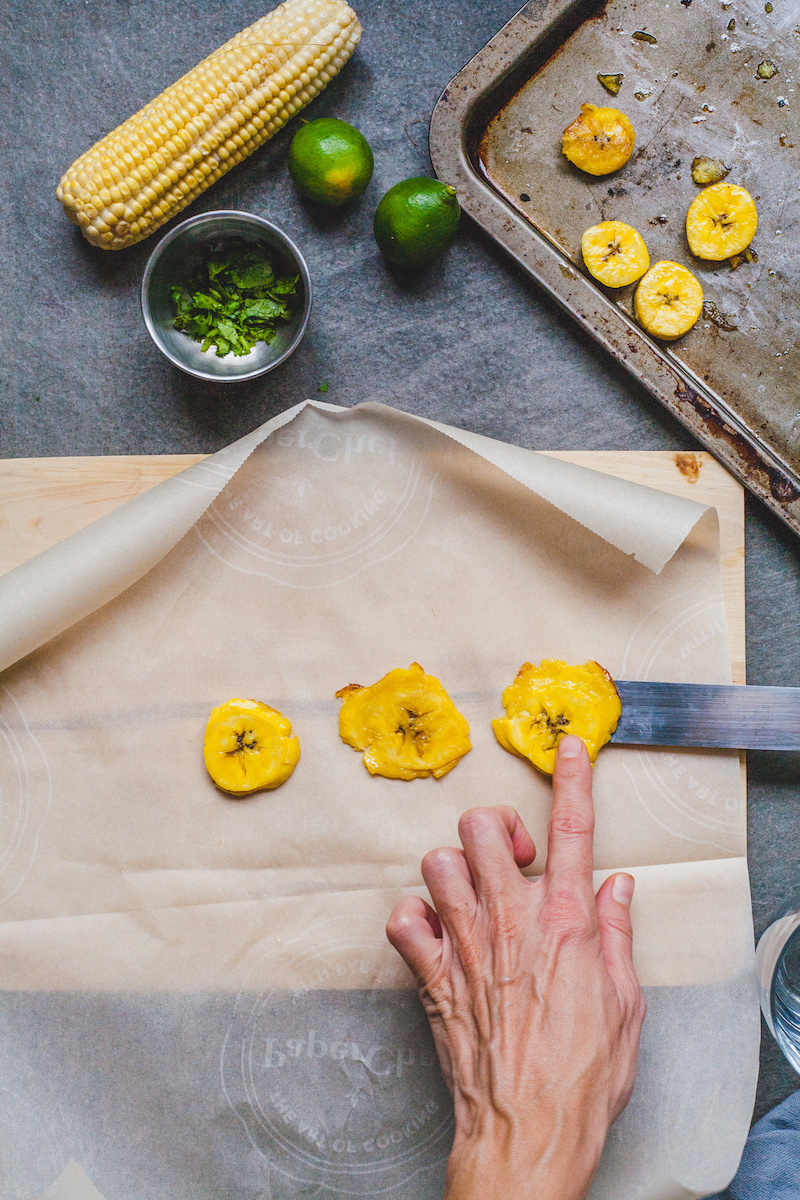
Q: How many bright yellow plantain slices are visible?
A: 7